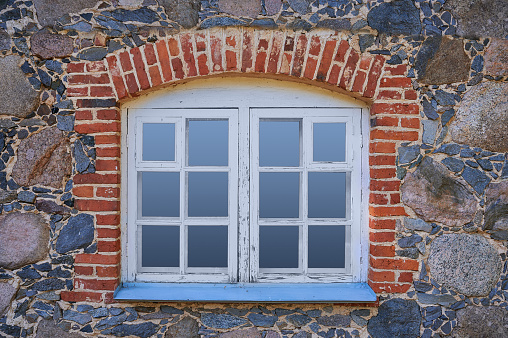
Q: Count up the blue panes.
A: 12